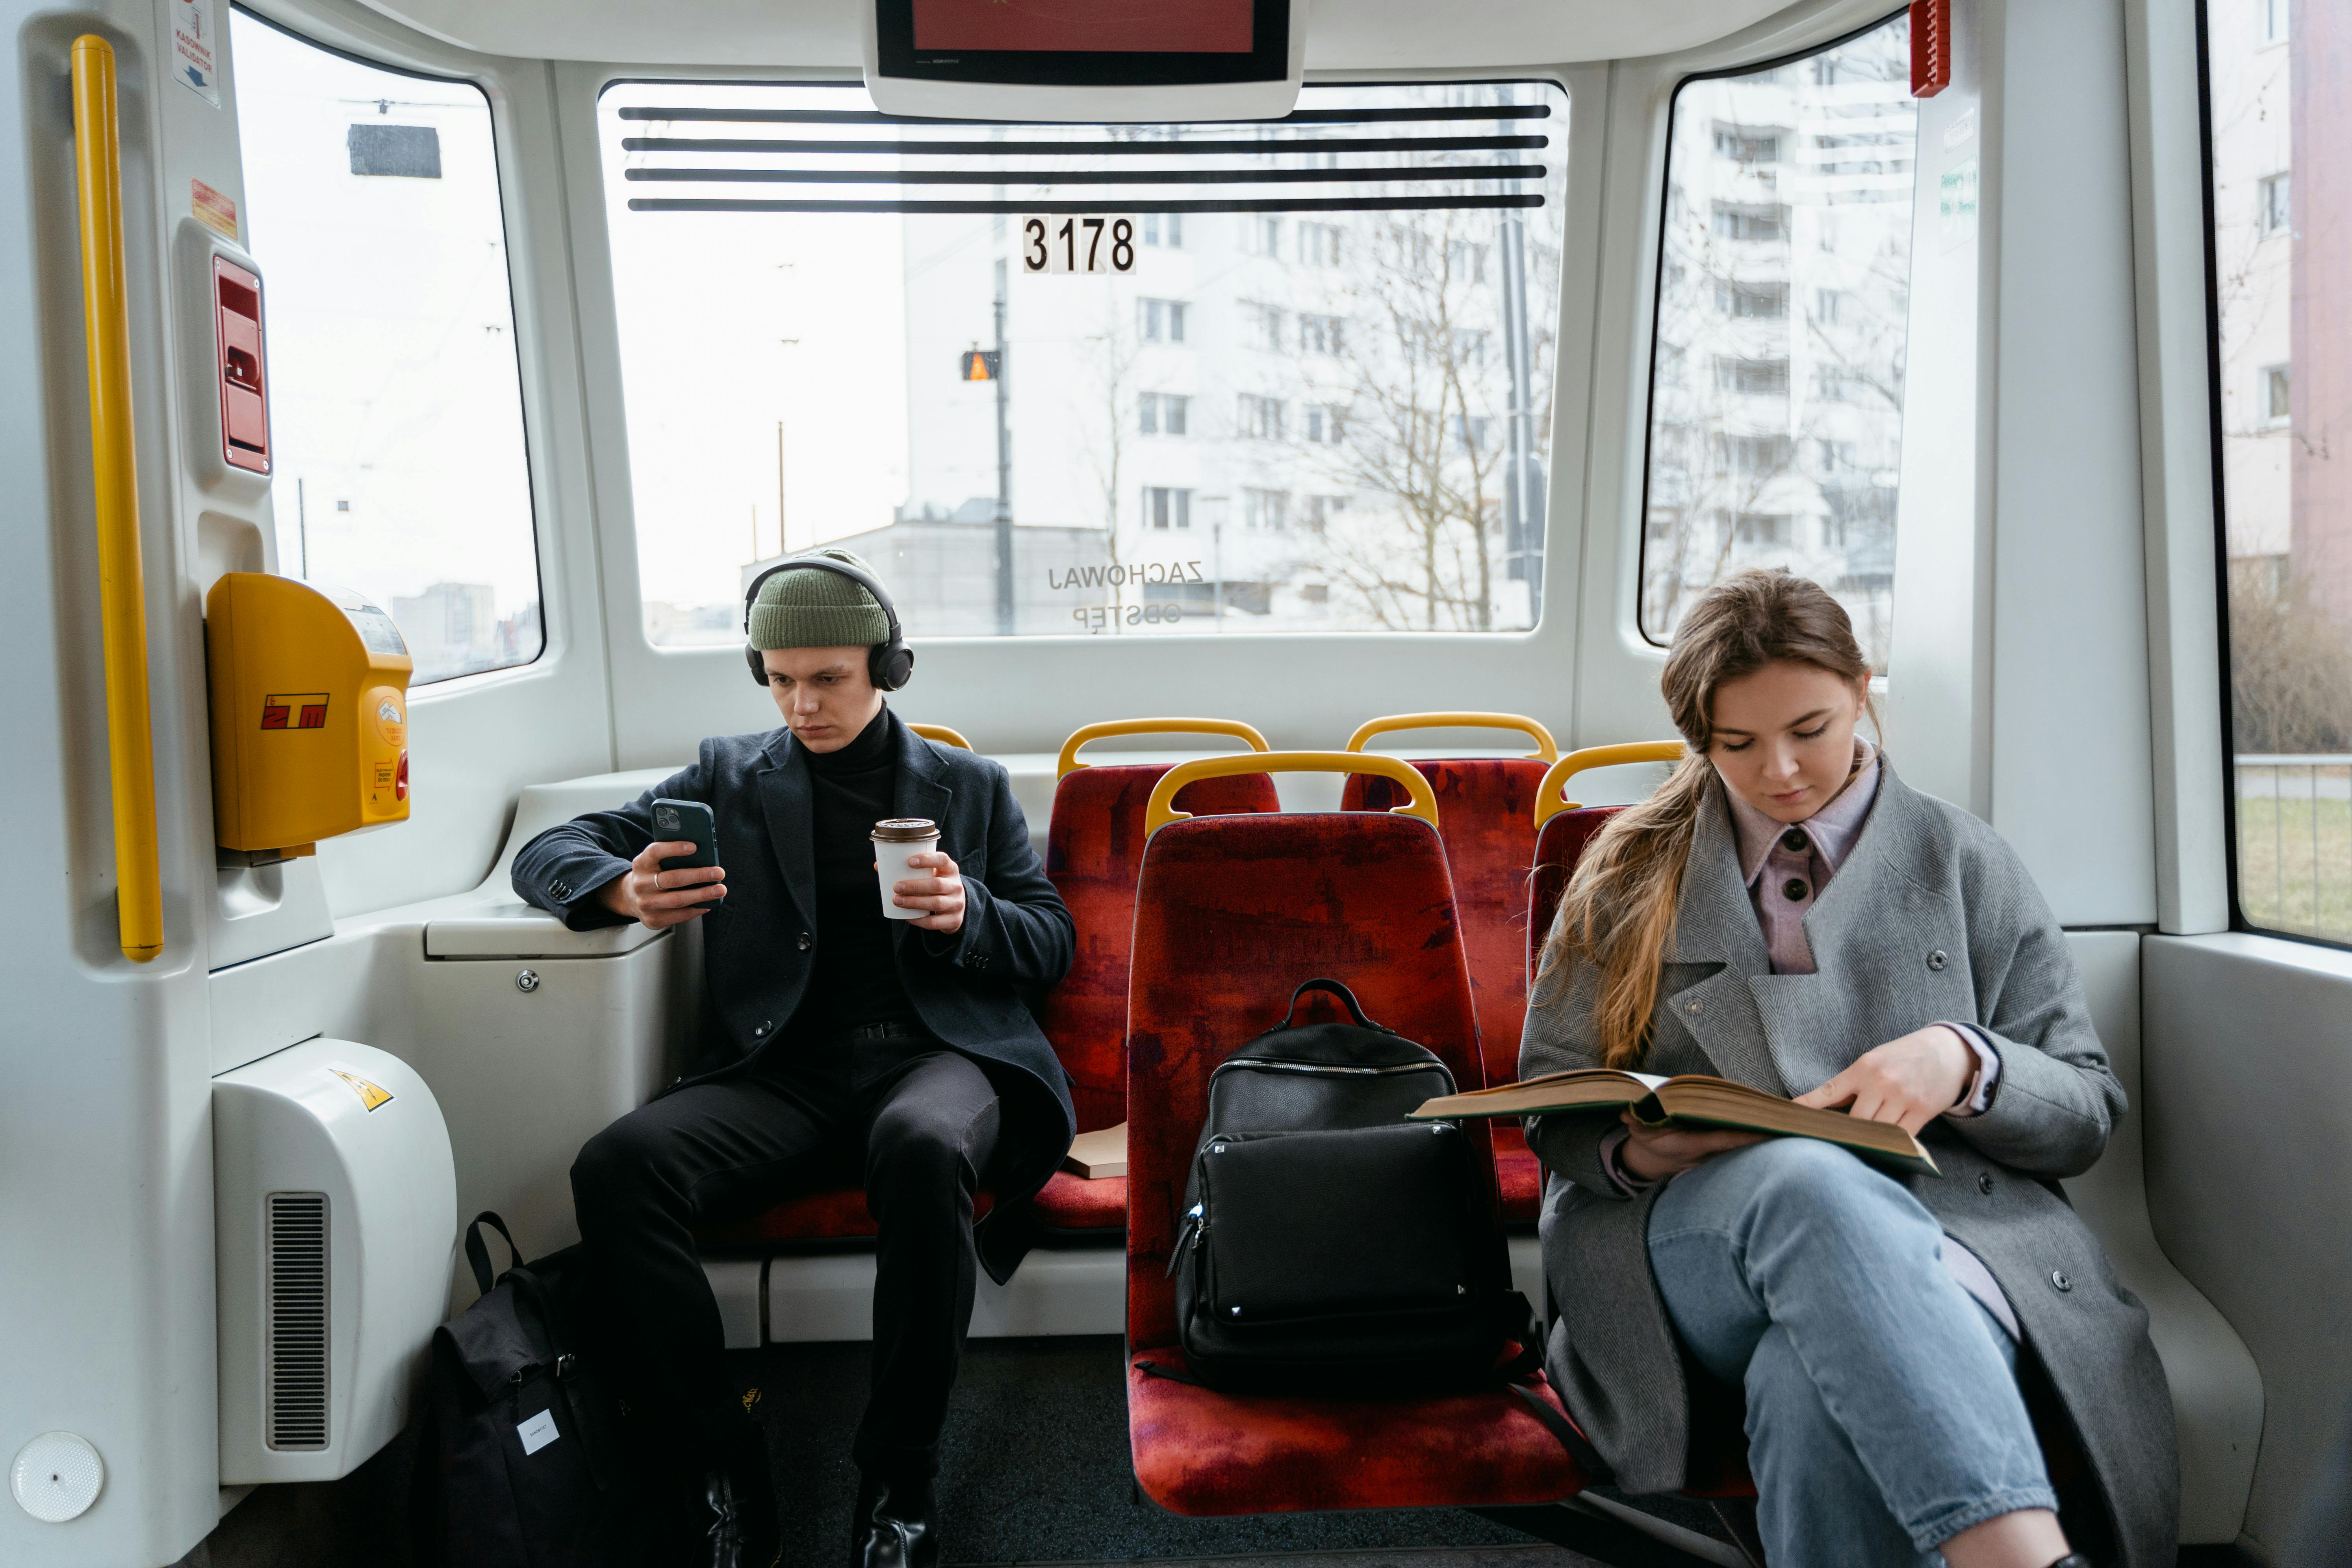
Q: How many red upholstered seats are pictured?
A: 5